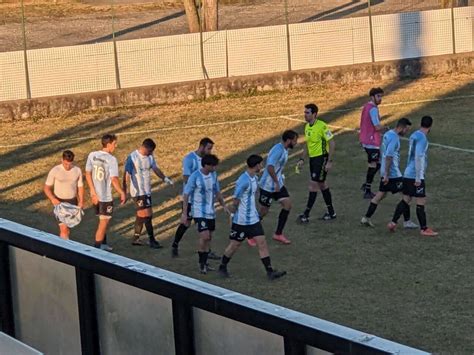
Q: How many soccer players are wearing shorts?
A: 10